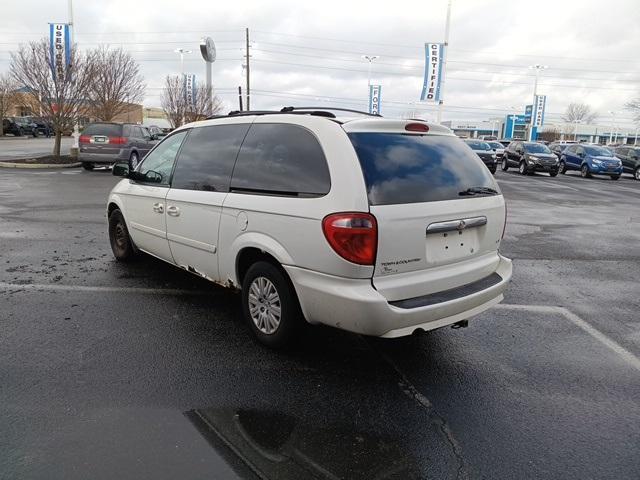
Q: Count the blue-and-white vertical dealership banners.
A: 5